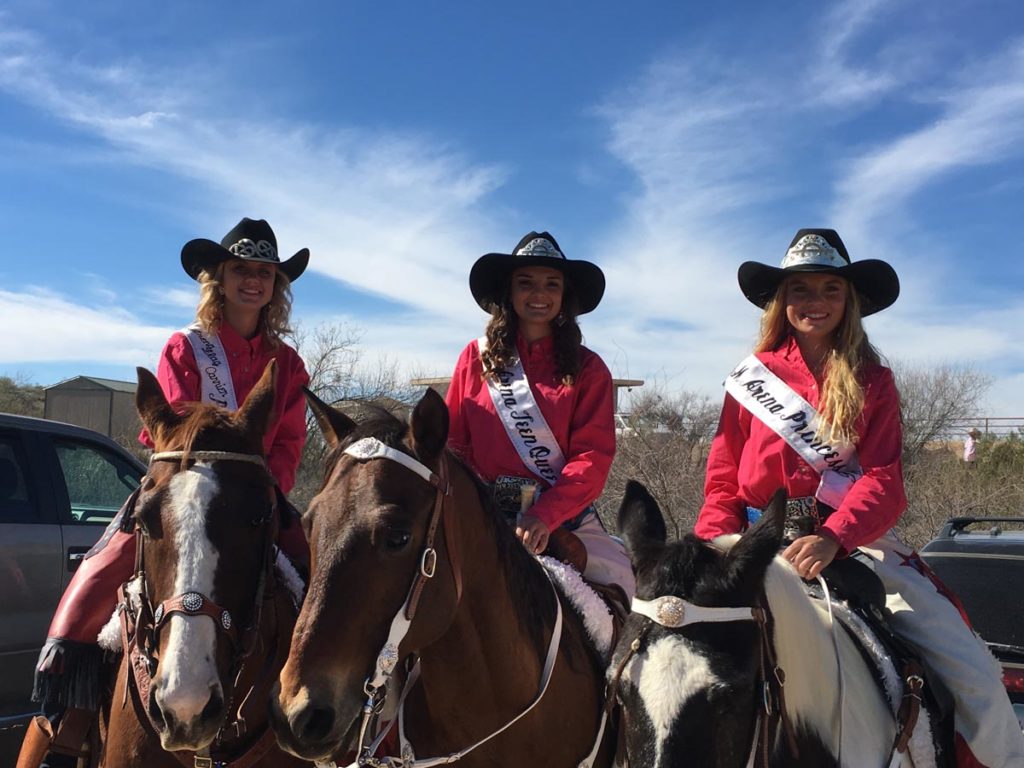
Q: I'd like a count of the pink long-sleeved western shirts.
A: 3